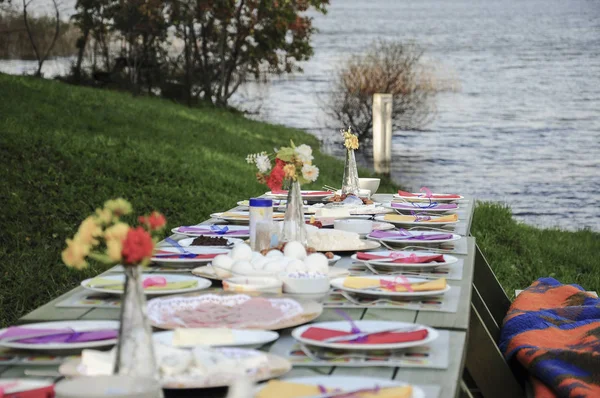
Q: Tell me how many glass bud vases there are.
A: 3